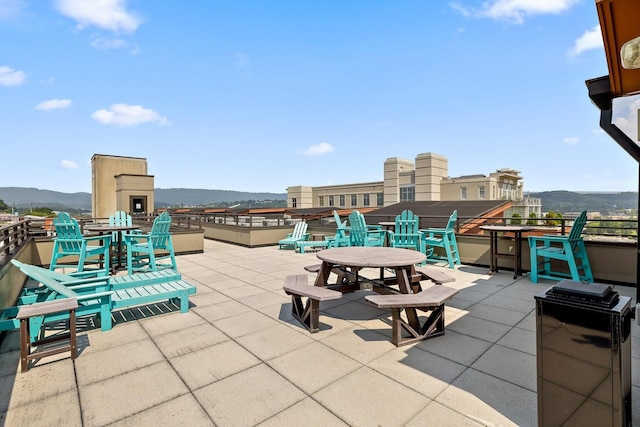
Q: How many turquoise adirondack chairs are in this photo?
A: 8